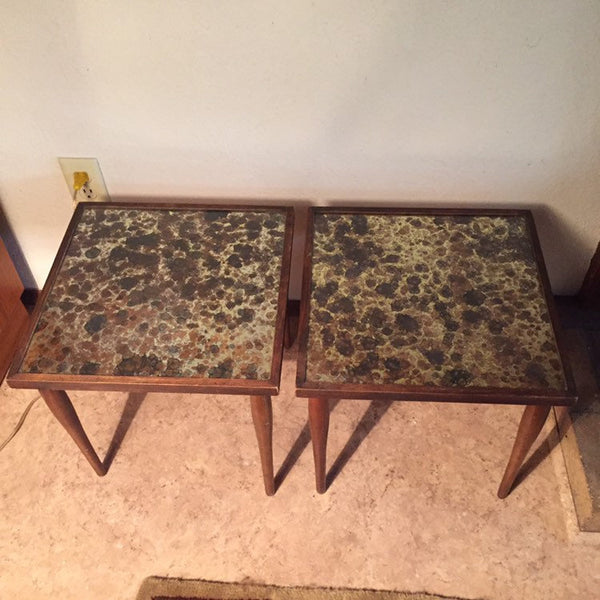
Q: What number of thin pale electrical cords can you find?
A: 1